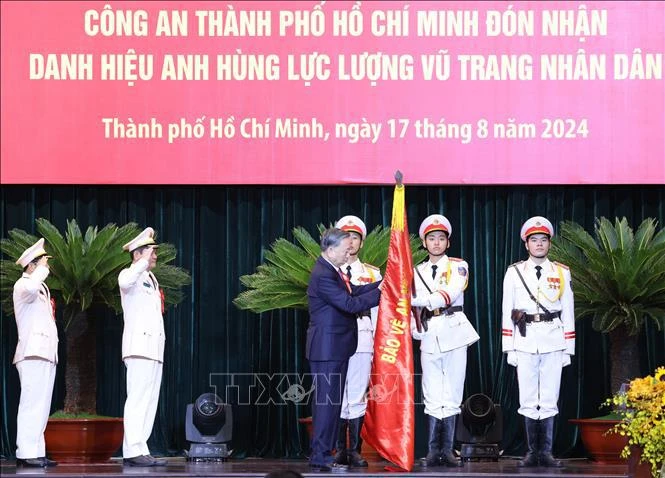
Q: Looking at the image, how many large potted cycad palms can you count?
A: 3